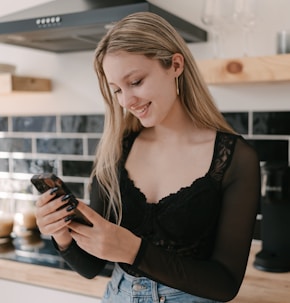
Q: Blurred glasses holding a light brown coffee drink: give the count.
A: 2